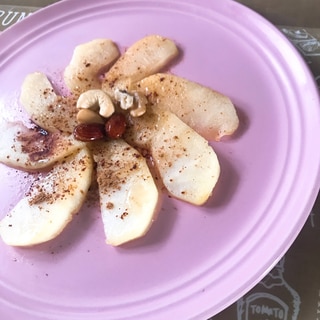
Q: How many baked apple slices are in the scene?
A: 8